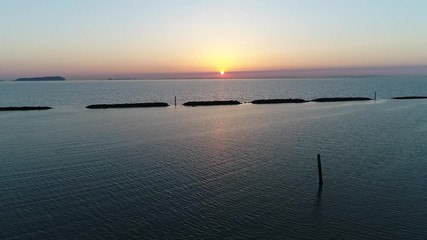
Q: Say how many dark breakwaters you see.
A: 6